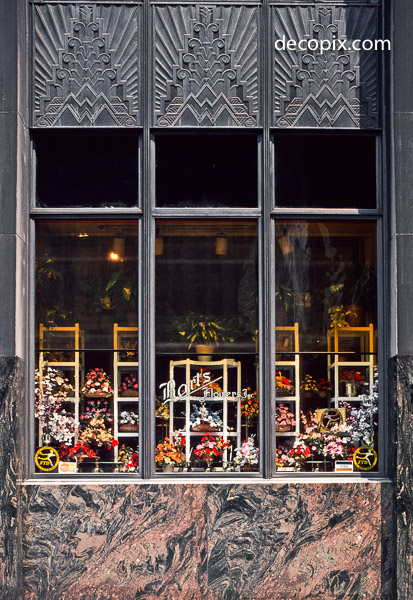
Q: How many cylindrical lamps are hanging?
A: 4